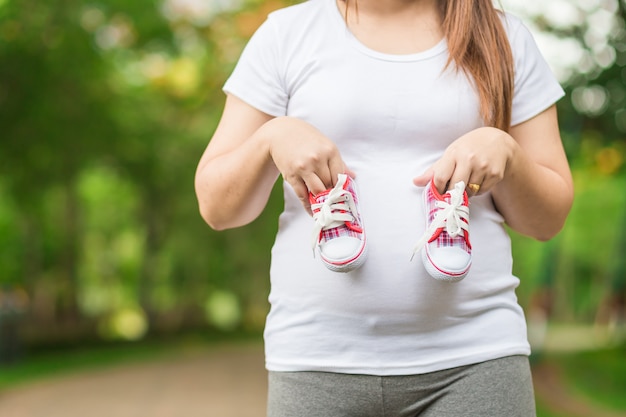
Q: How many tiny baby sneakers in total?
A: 2